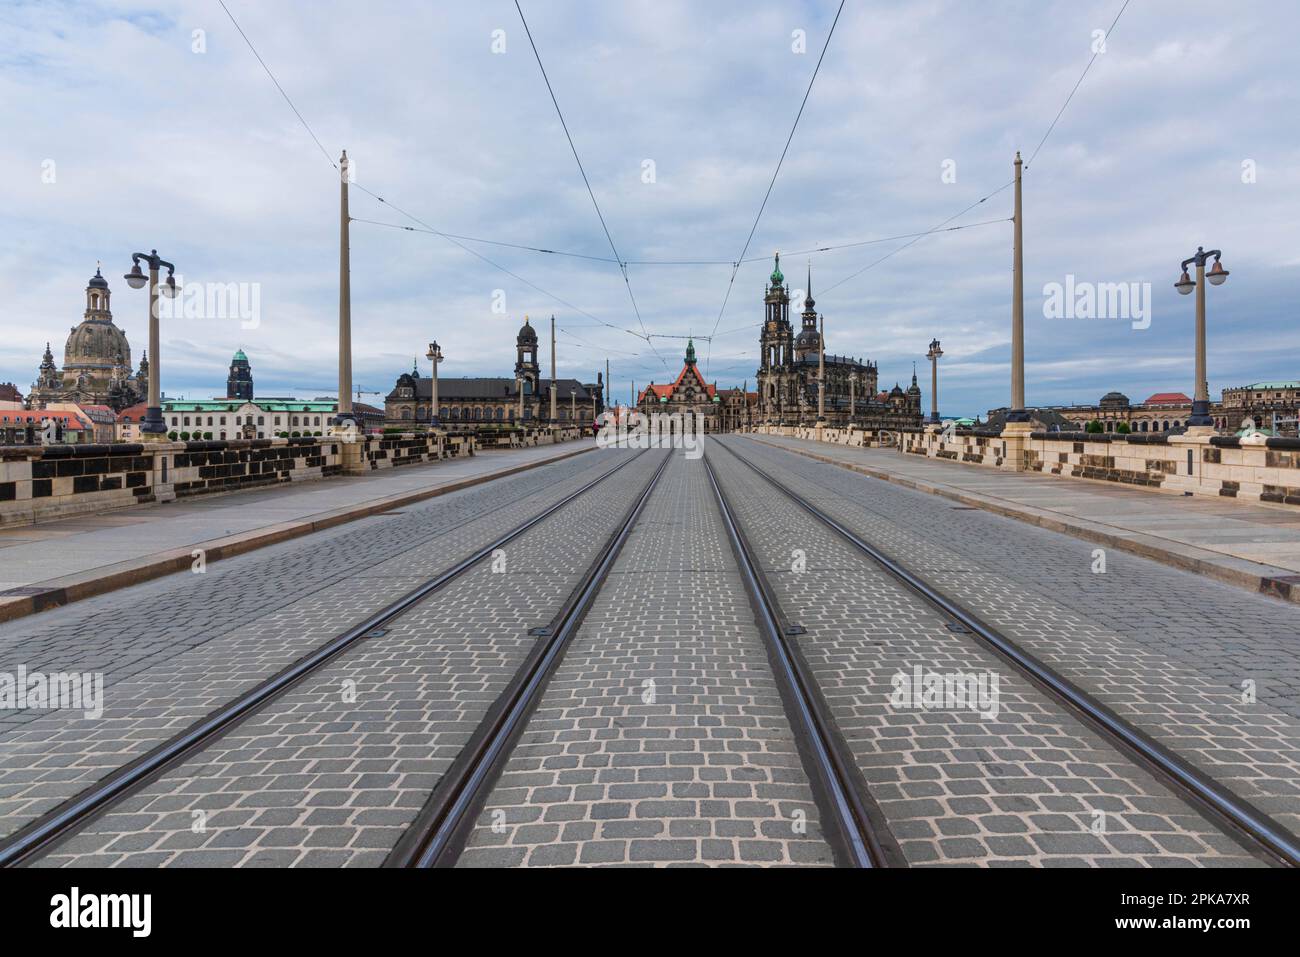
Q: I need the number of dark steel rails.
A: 4